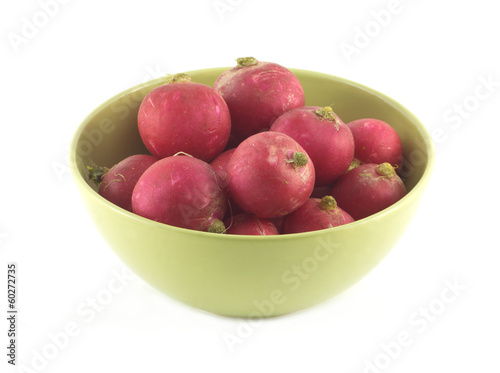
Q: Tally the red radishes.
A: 11